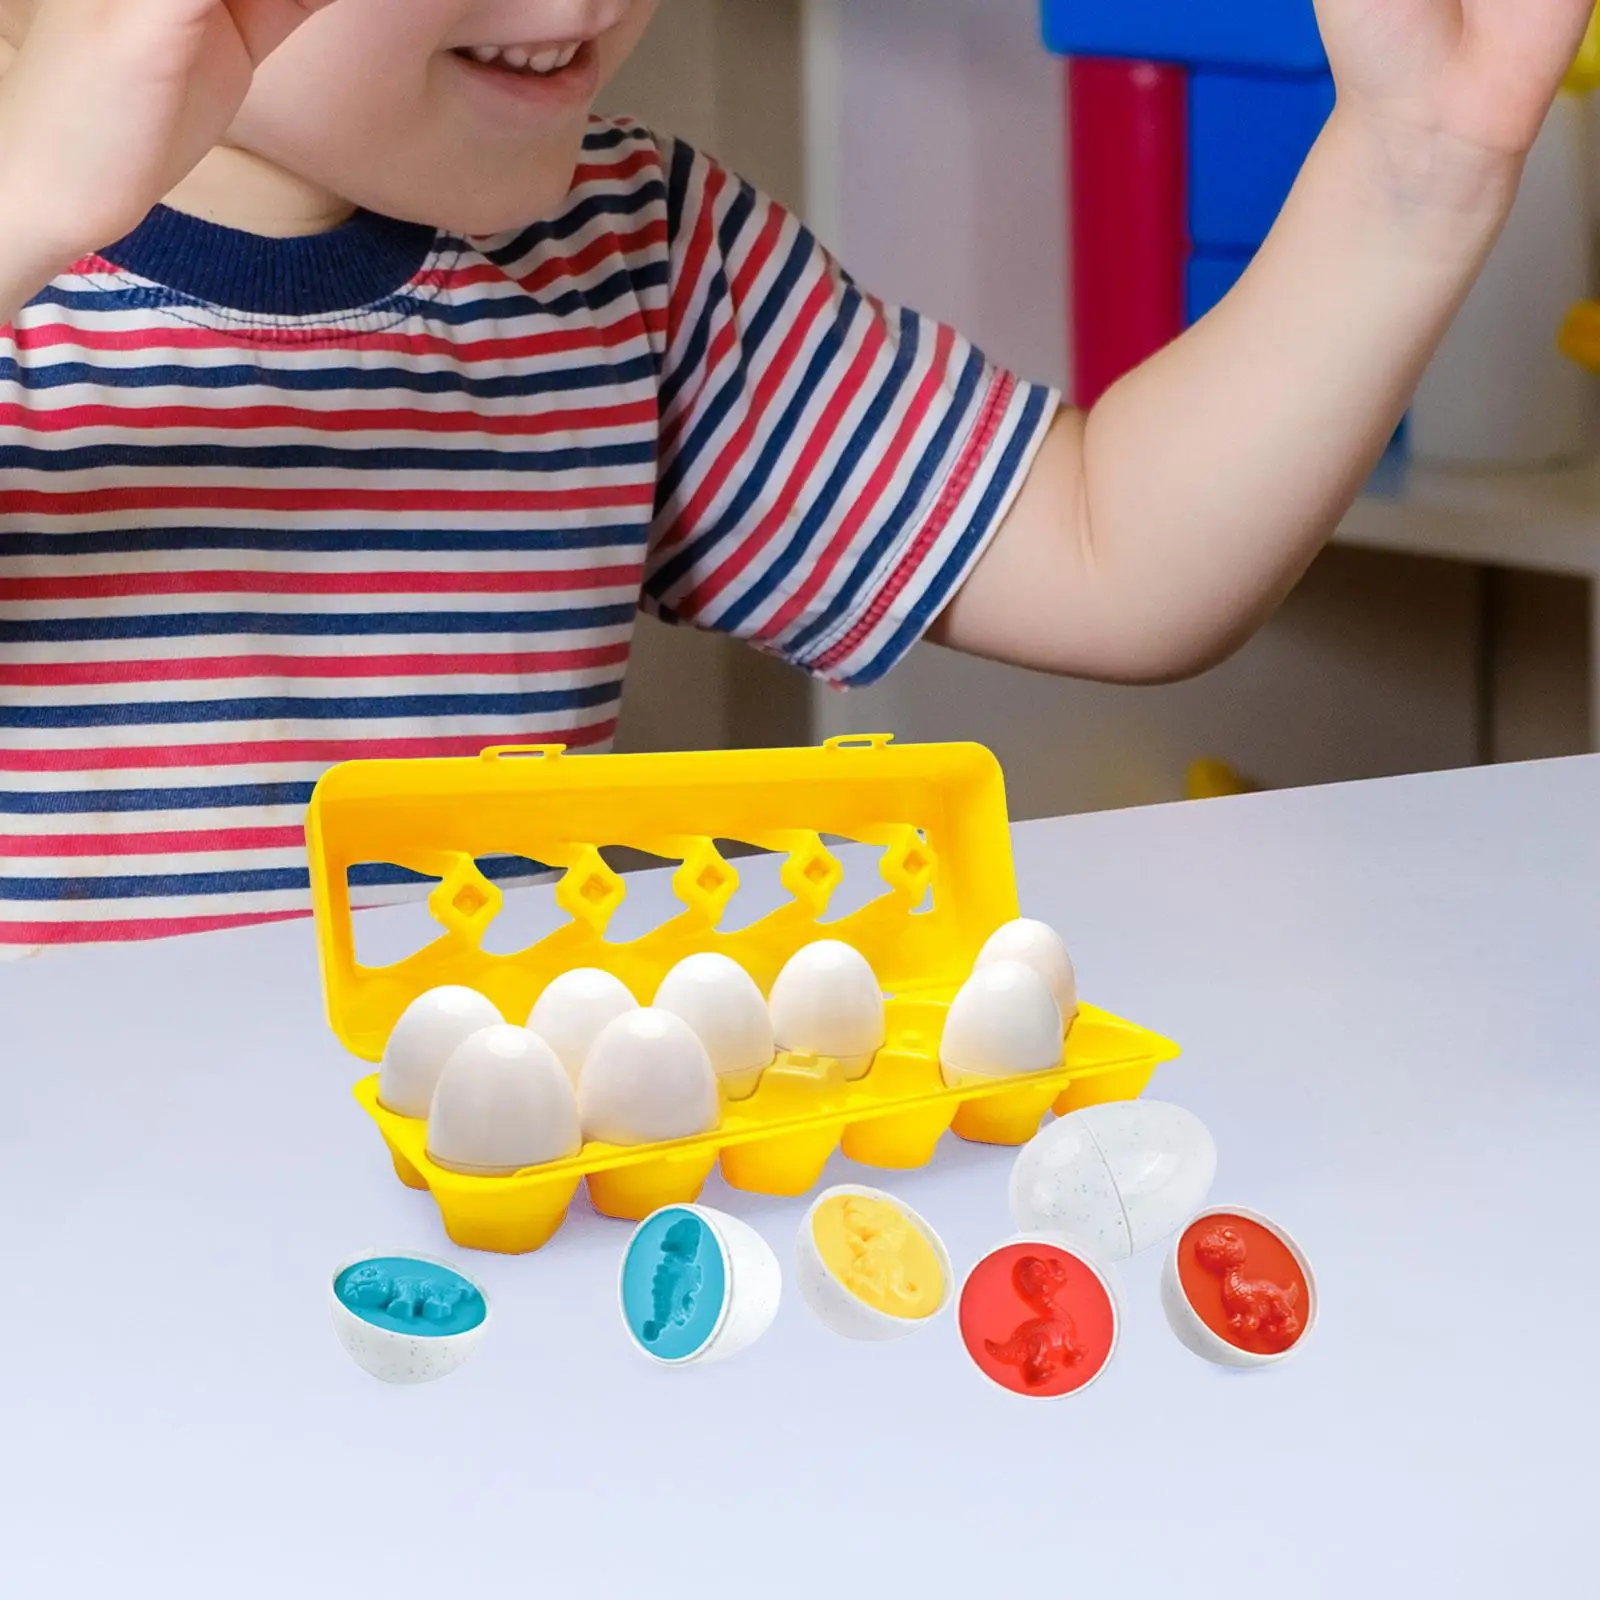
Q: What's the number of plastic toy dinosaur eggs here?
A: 12